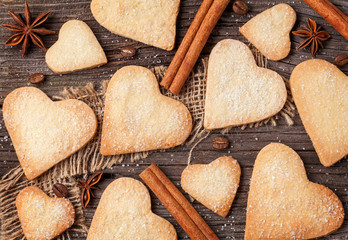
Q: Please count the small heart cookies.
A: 4